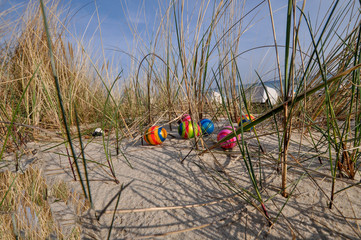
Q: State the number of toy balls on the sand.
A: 6